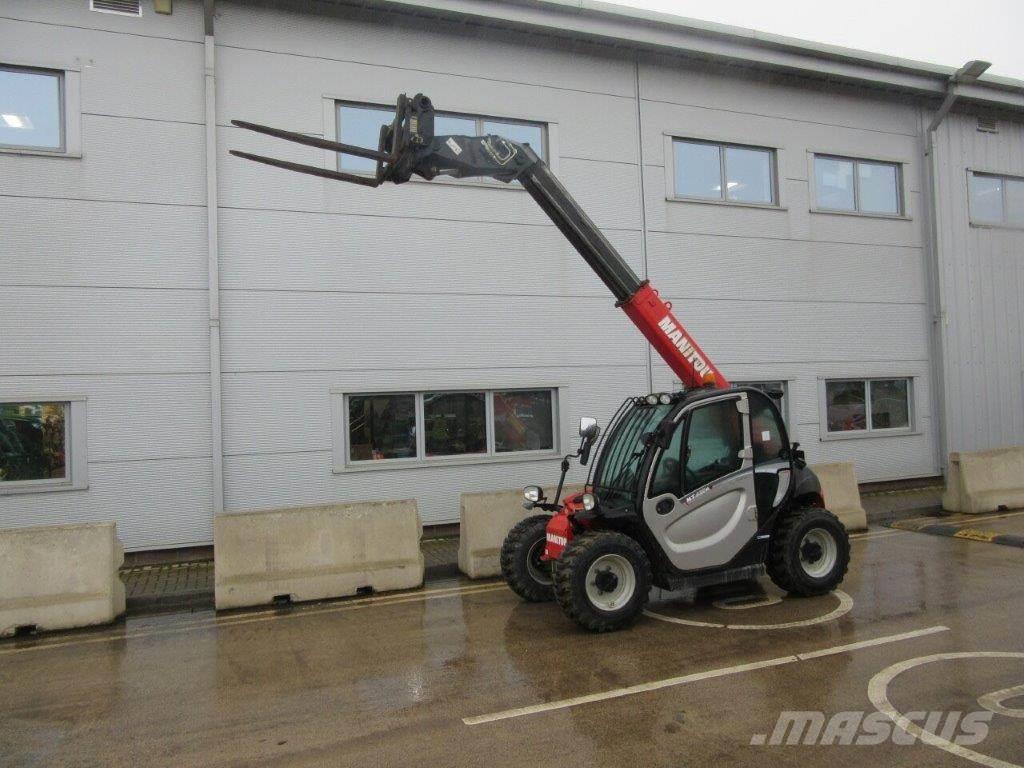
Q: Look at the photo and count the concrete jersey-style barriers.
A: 5